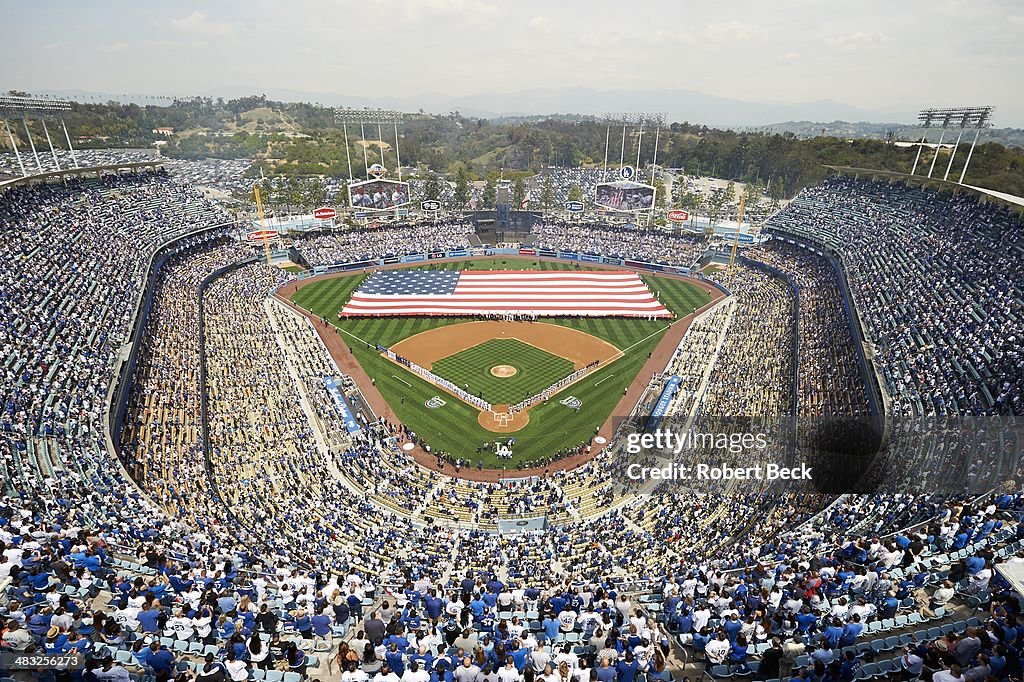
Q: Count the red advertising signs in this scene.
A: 3